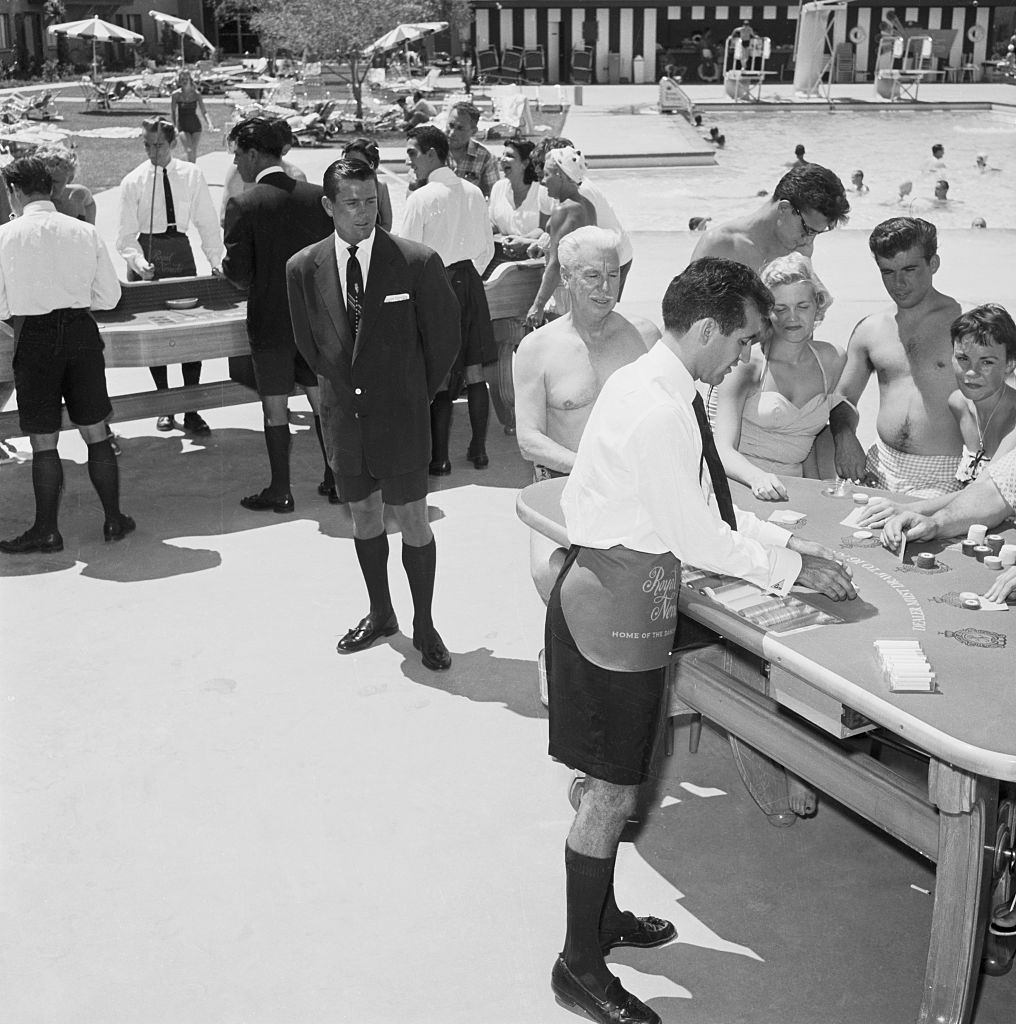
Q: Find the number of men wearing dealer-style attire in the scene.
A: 6